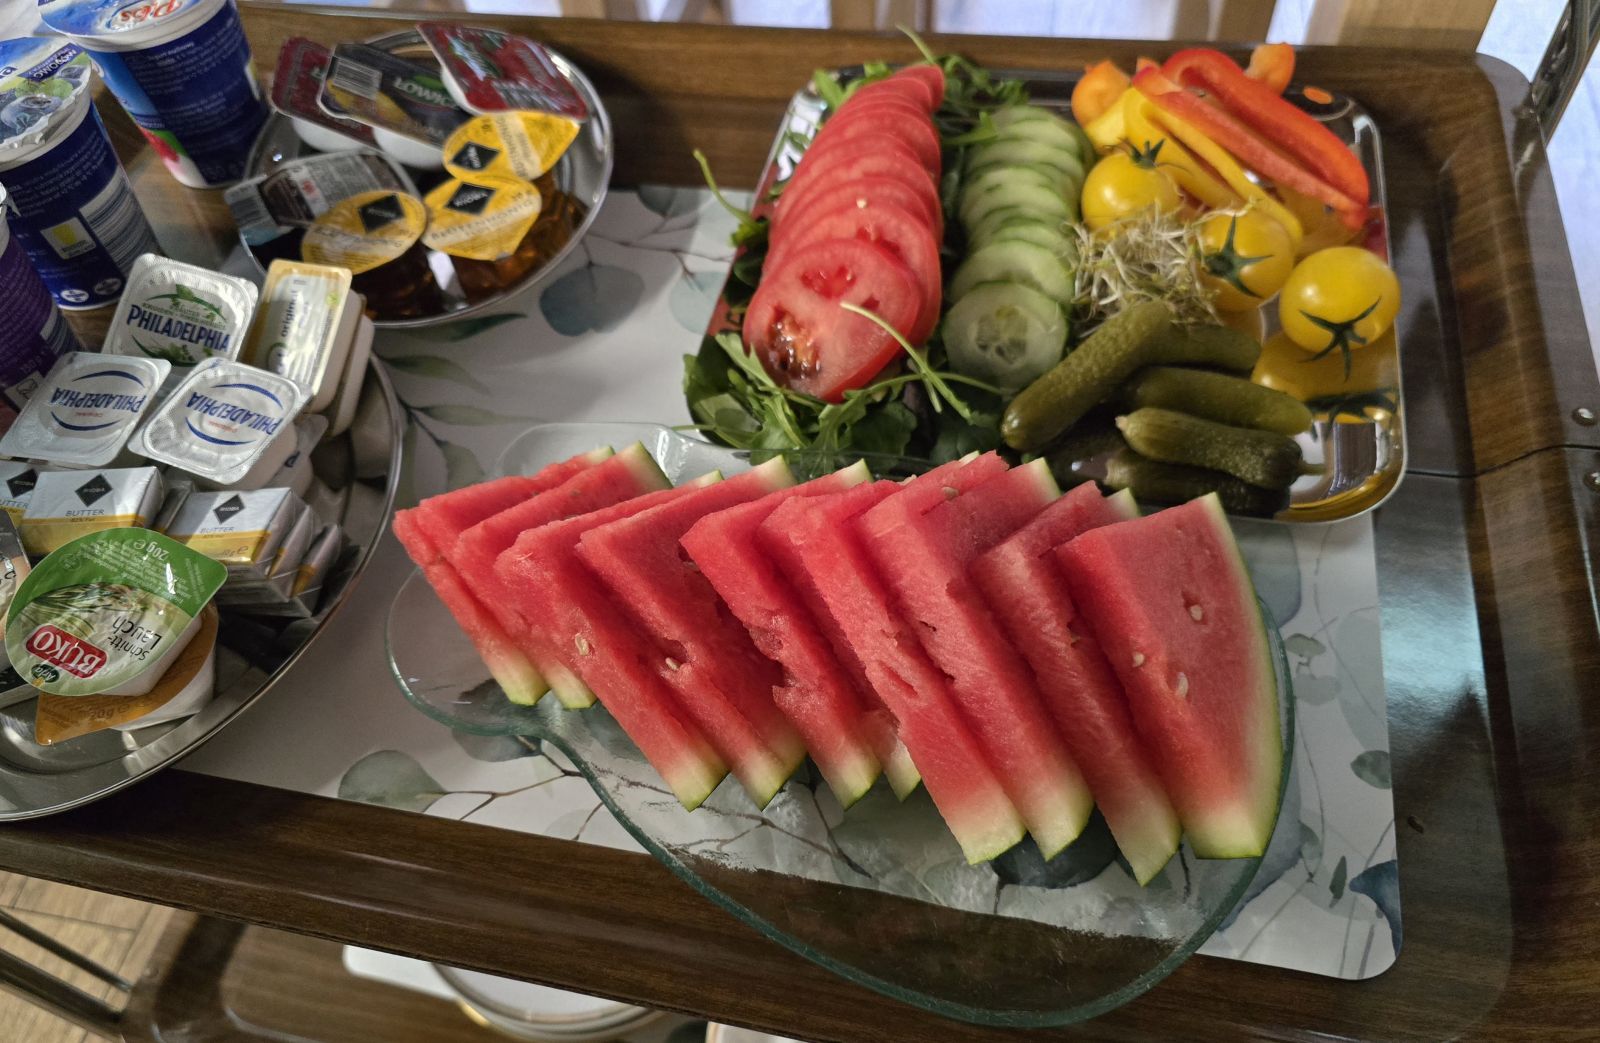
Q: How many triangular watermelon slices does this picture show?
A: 10